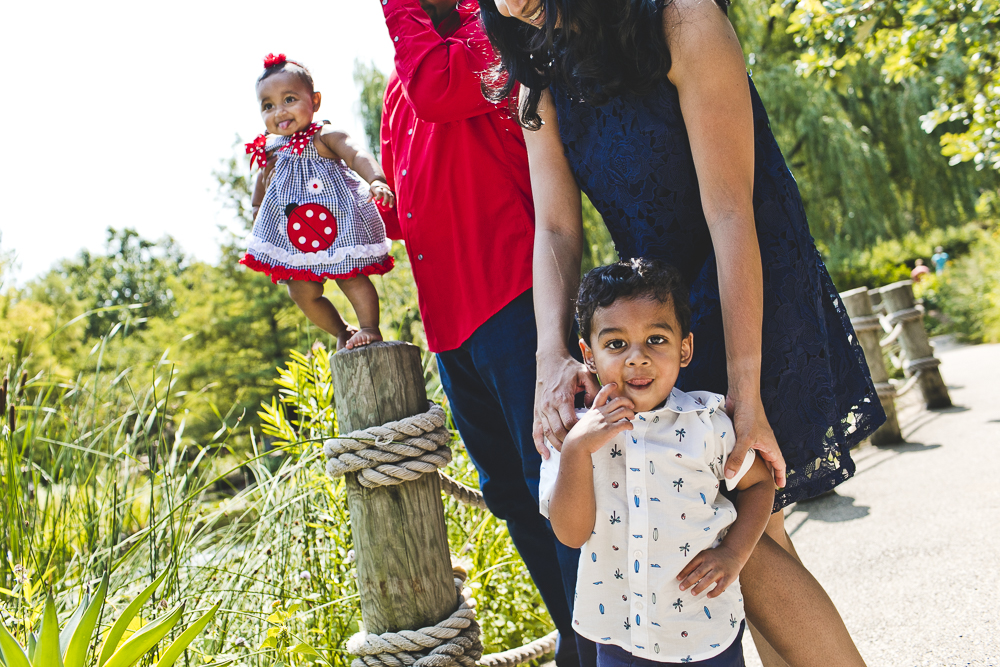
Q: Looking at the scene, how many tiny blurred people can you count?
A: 2